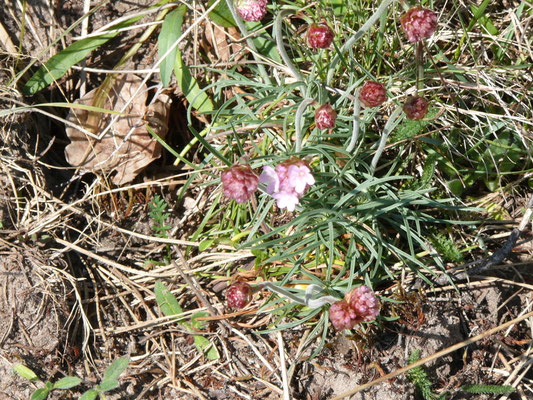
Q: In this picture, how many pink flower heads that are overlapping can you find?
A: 2